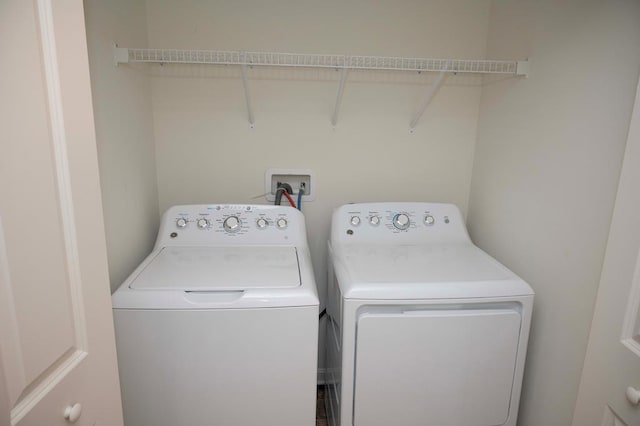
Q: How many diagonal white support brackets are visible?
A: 3